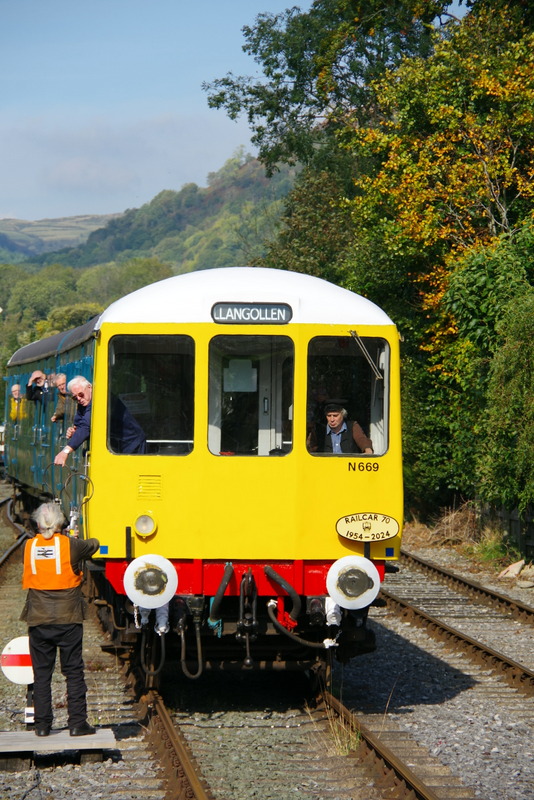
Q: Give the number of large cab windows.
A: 3